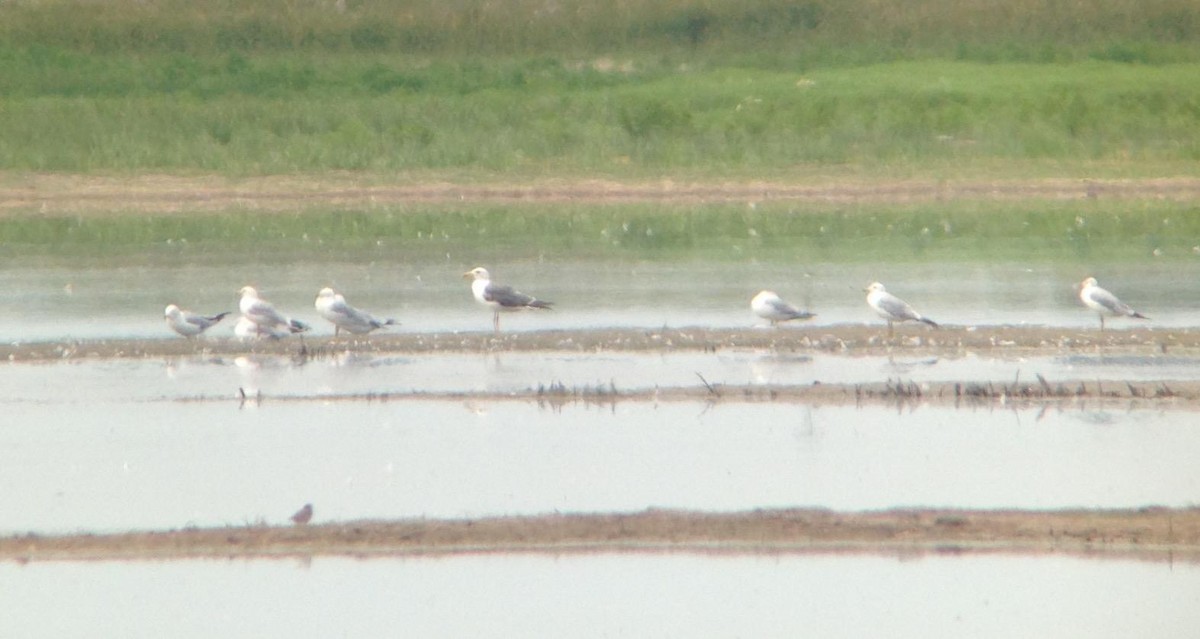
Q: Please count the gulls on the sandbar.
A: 8